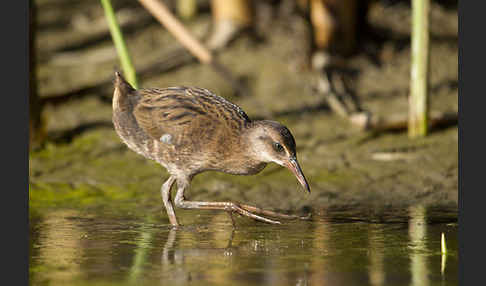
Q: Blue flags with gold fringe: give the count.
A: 0